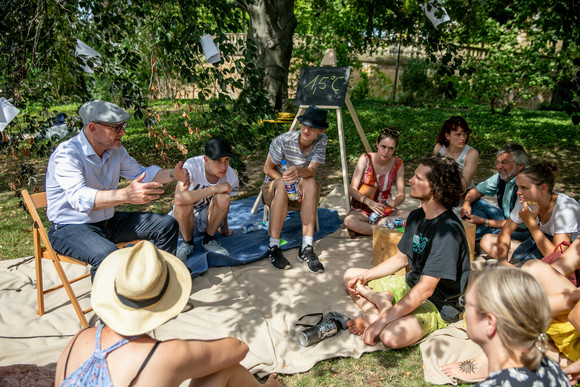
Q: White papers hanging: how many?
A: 4